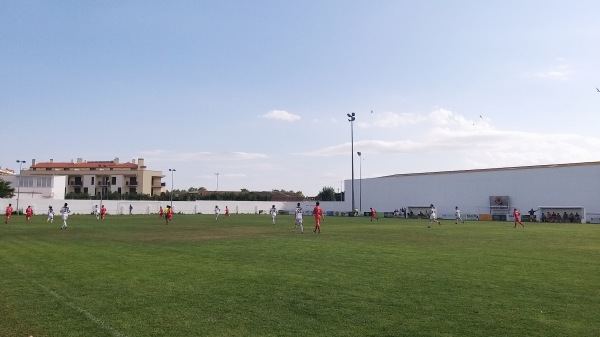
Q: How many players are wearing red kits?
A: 9